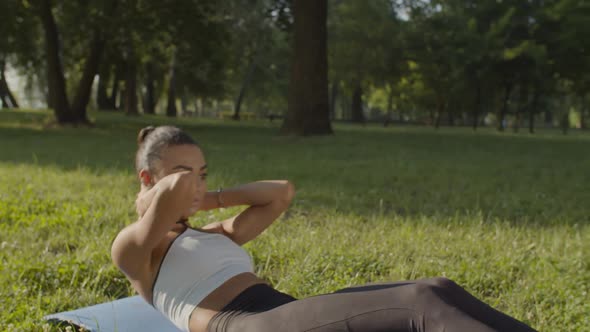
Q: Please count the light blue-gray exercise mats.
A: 1